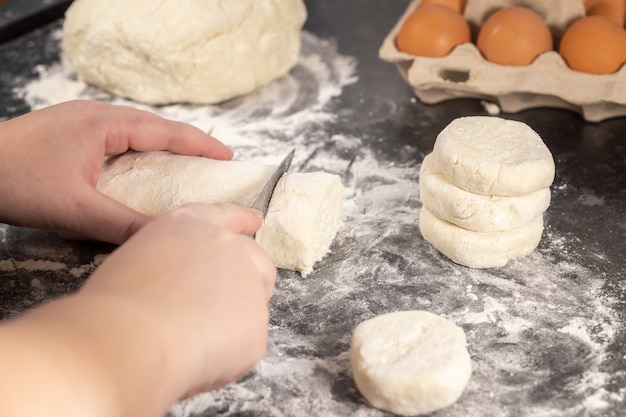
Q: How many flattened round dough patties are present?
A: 4